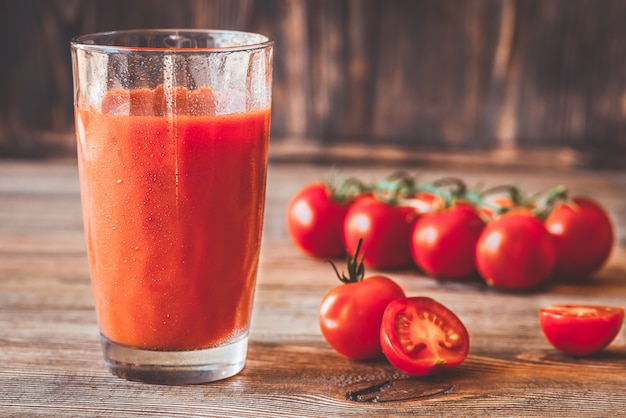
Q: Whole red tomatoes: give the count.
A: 6